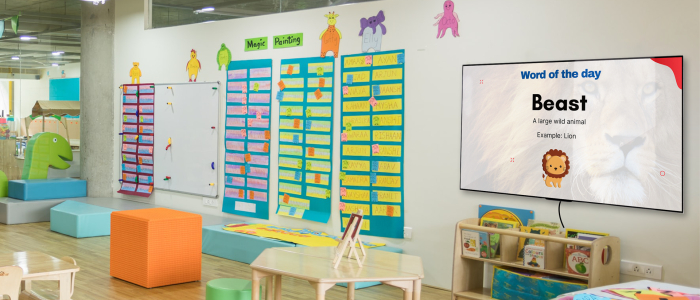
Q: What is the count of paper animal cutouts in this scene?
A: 6